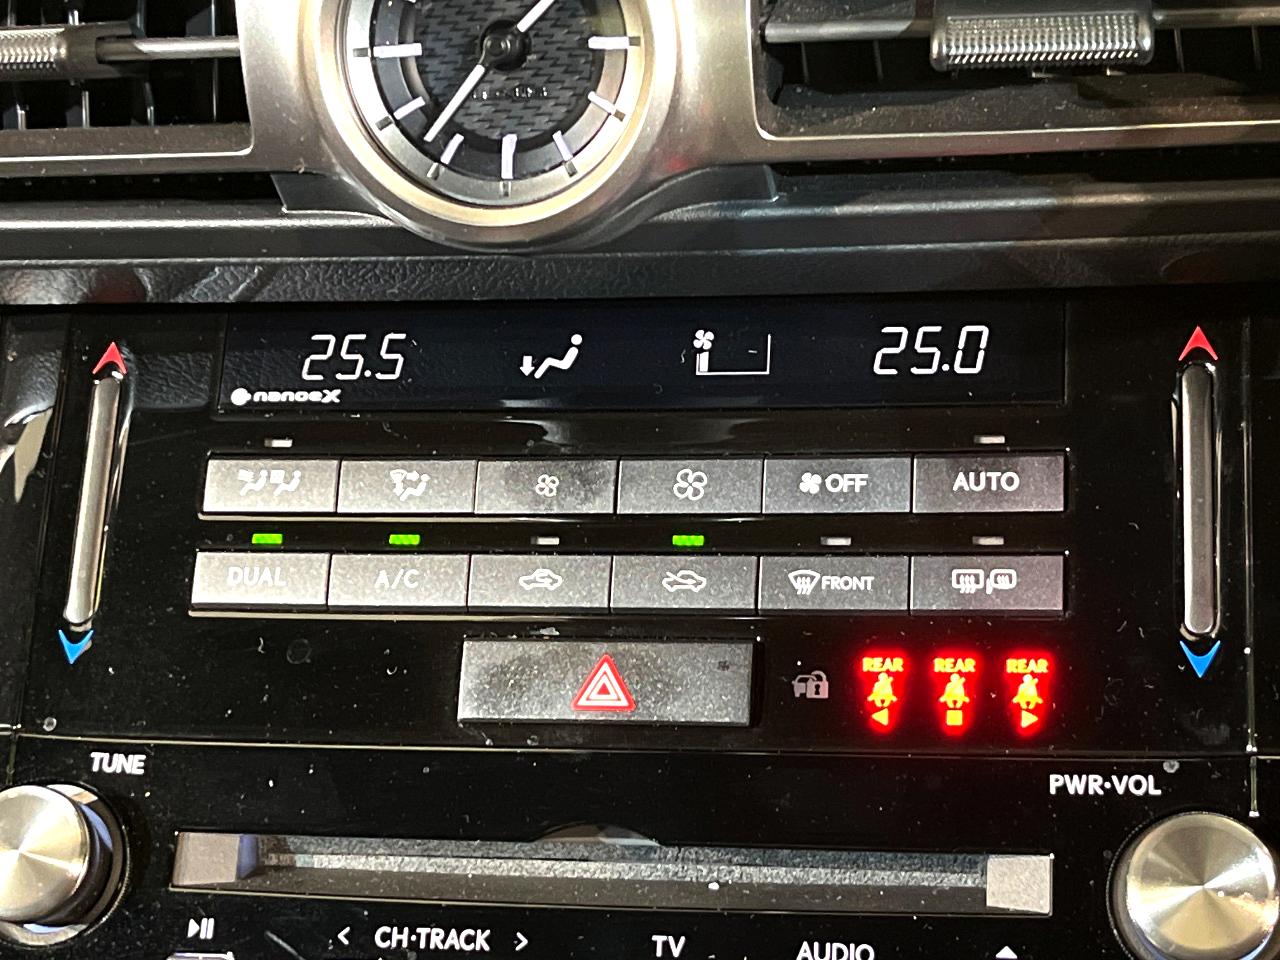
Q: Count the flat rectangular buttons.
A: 13